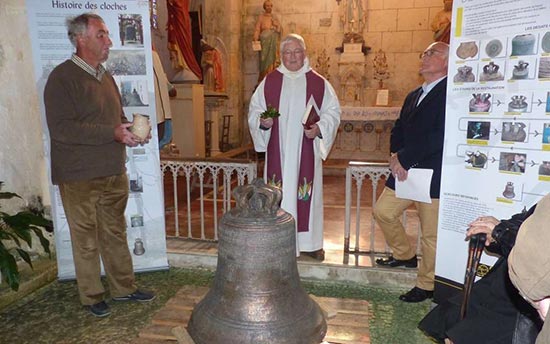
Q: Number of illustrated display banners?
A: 2